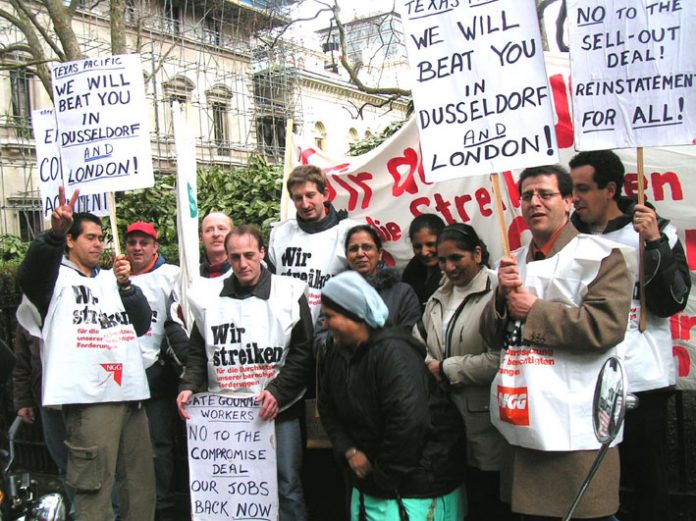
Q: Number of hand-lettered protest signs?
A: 5